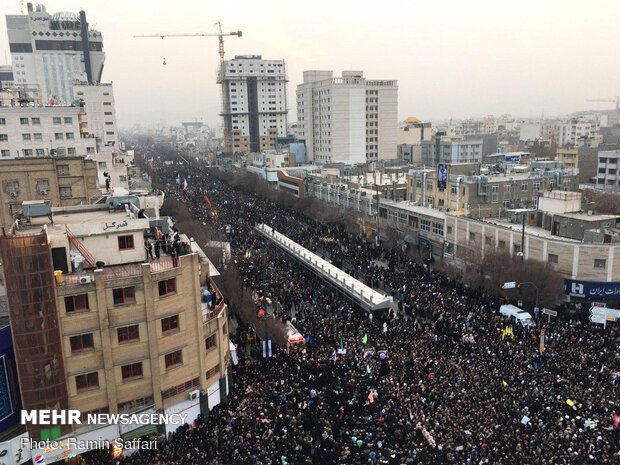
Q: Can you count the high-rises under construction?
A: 1